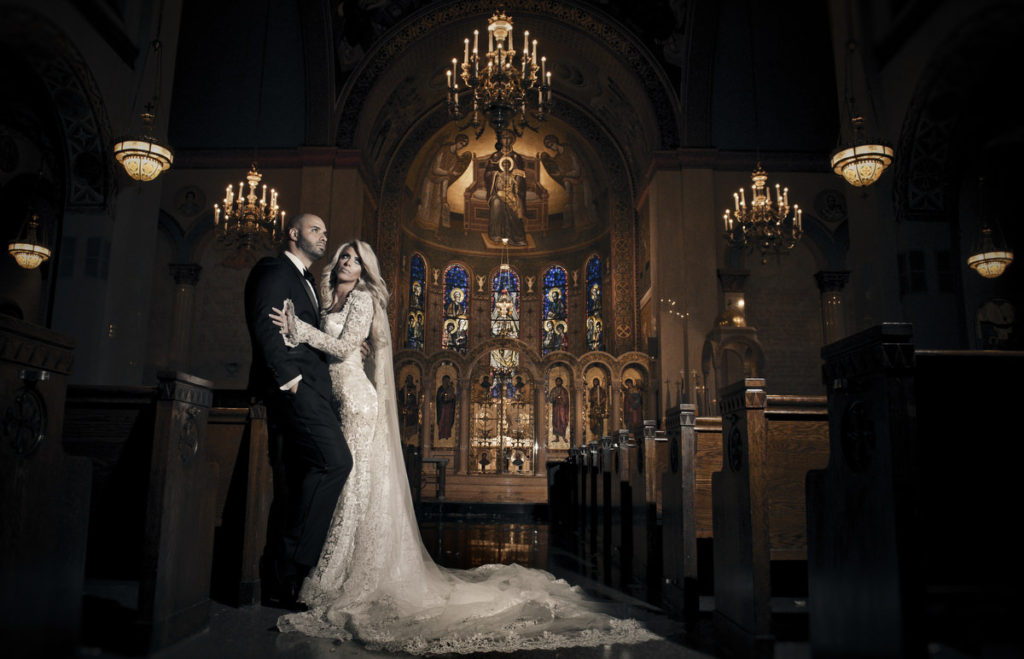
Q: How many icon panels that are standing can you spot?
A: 5